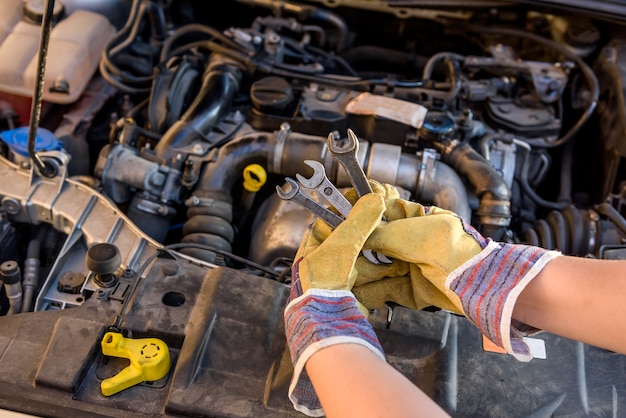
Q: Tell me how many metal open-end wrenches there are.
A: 3